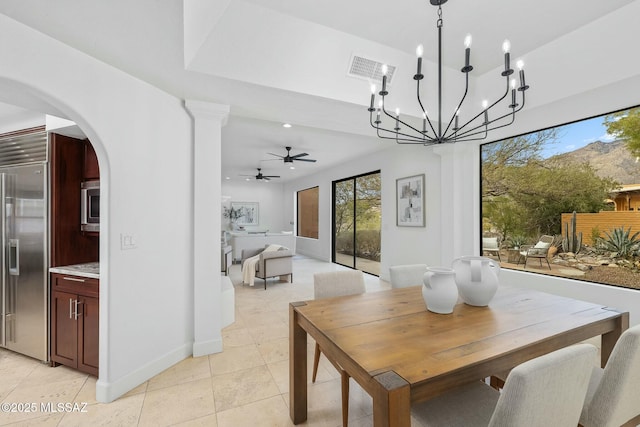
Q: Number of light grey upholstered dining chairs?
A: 4